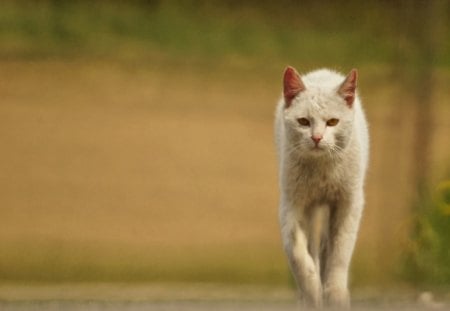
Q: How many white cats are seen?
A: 1